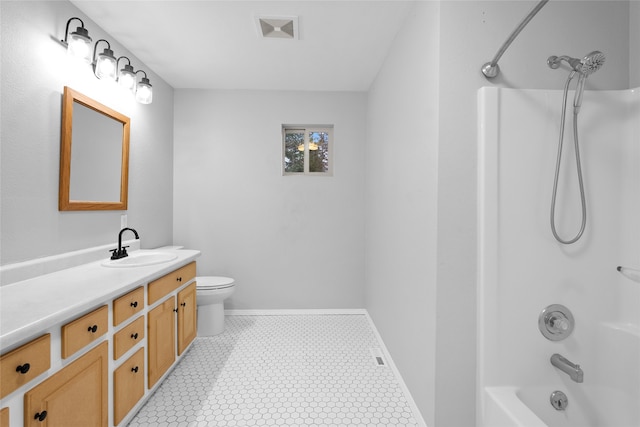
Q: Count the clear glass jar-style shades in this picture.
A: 4